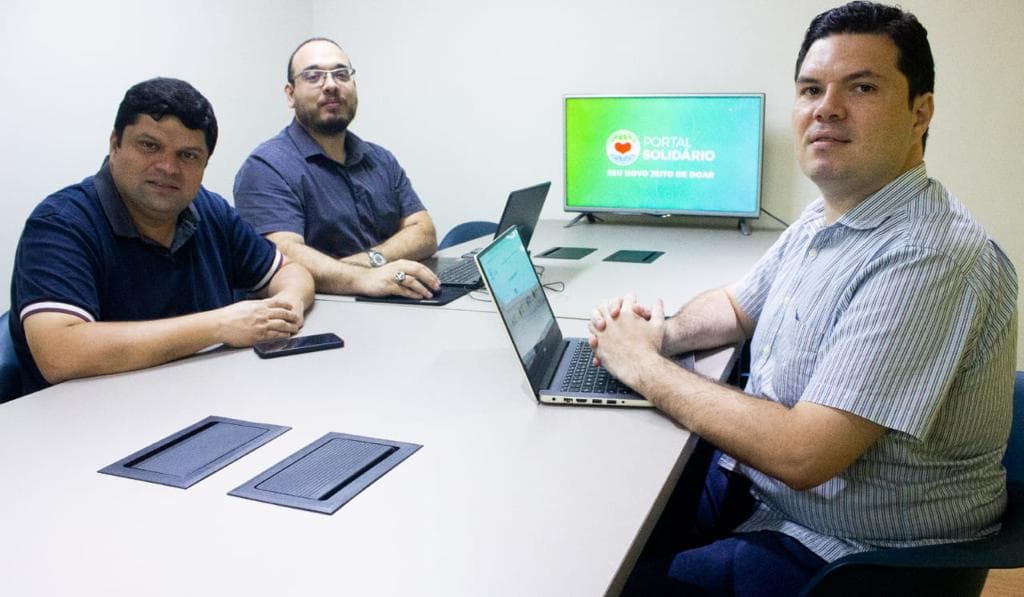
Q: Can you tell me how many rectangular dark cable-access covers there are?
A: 4